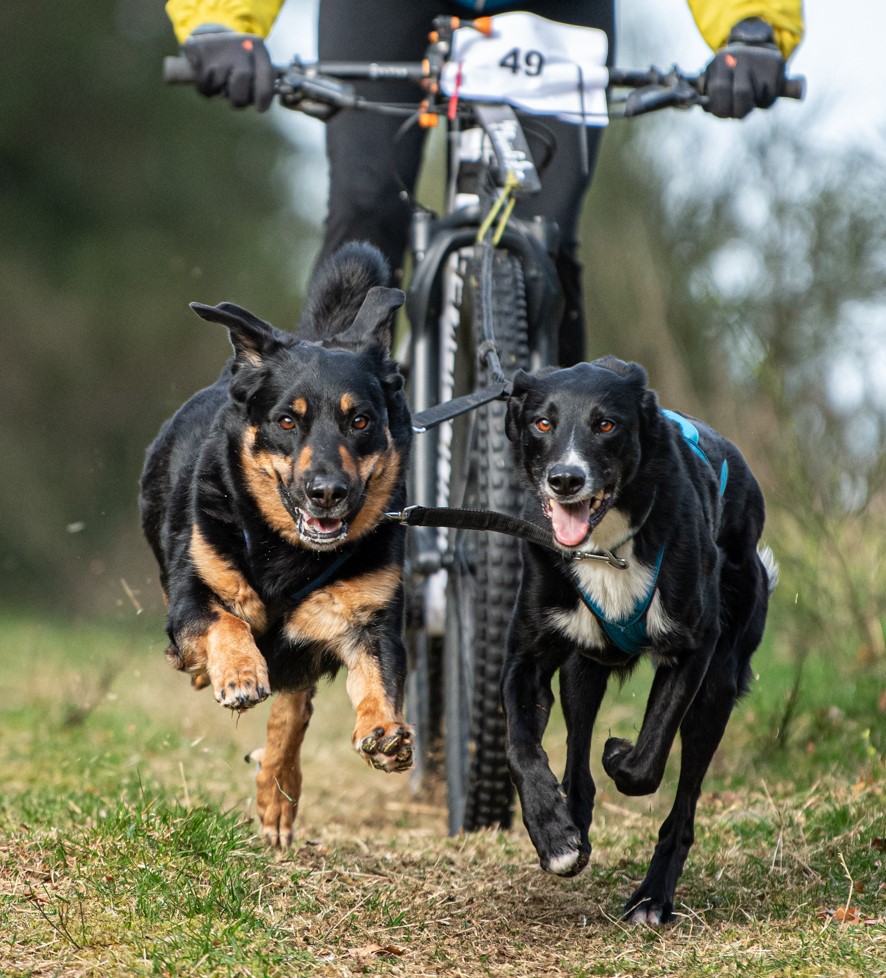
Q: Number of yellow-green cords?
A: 2